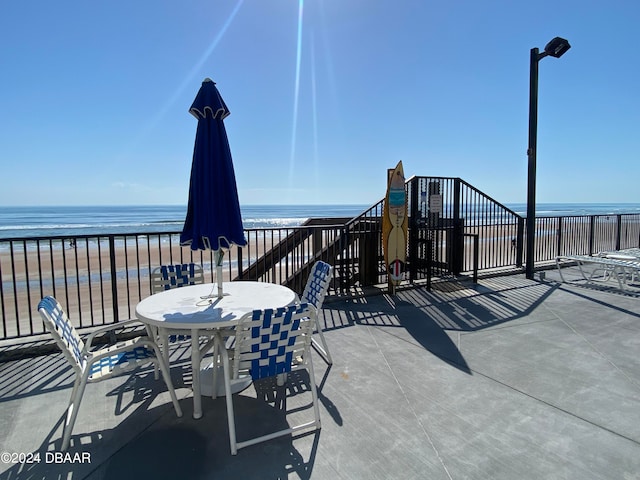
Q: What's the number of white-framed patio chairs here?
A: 4